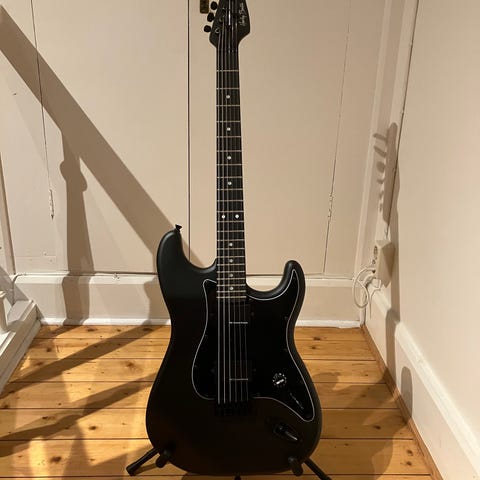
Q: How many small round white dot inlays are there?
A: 10